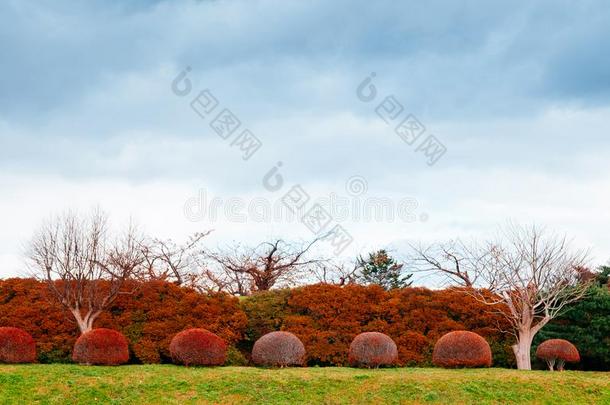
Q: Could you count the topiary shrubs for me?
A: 7